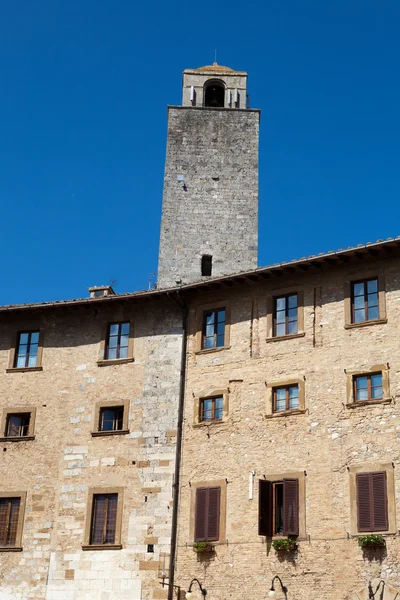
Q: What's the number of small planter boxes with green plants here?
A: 3